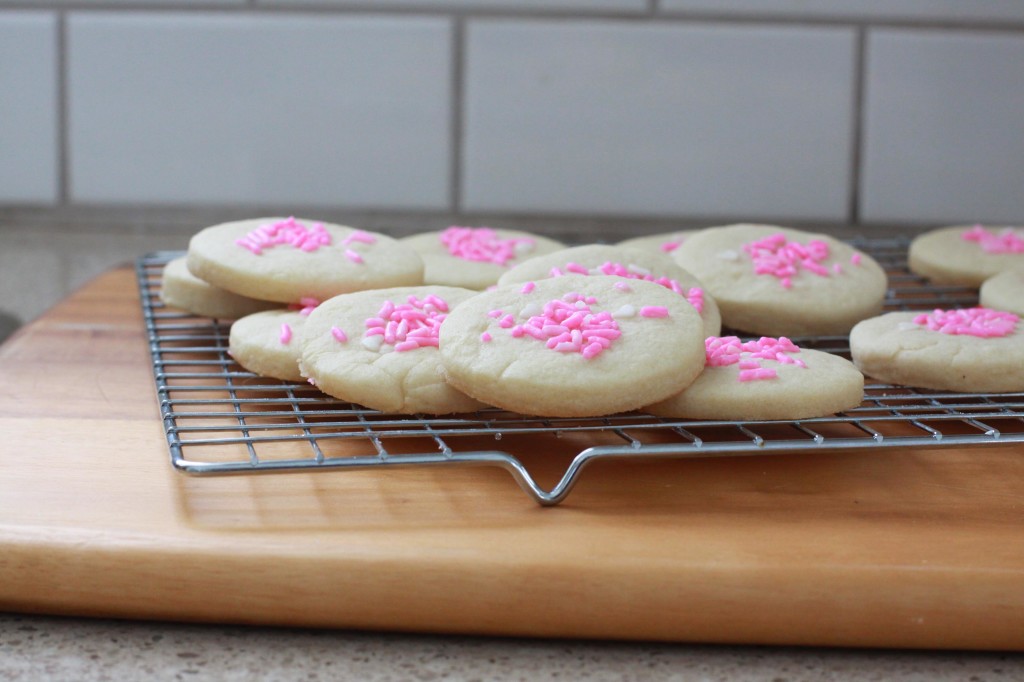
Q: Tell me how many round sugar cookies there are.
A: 13